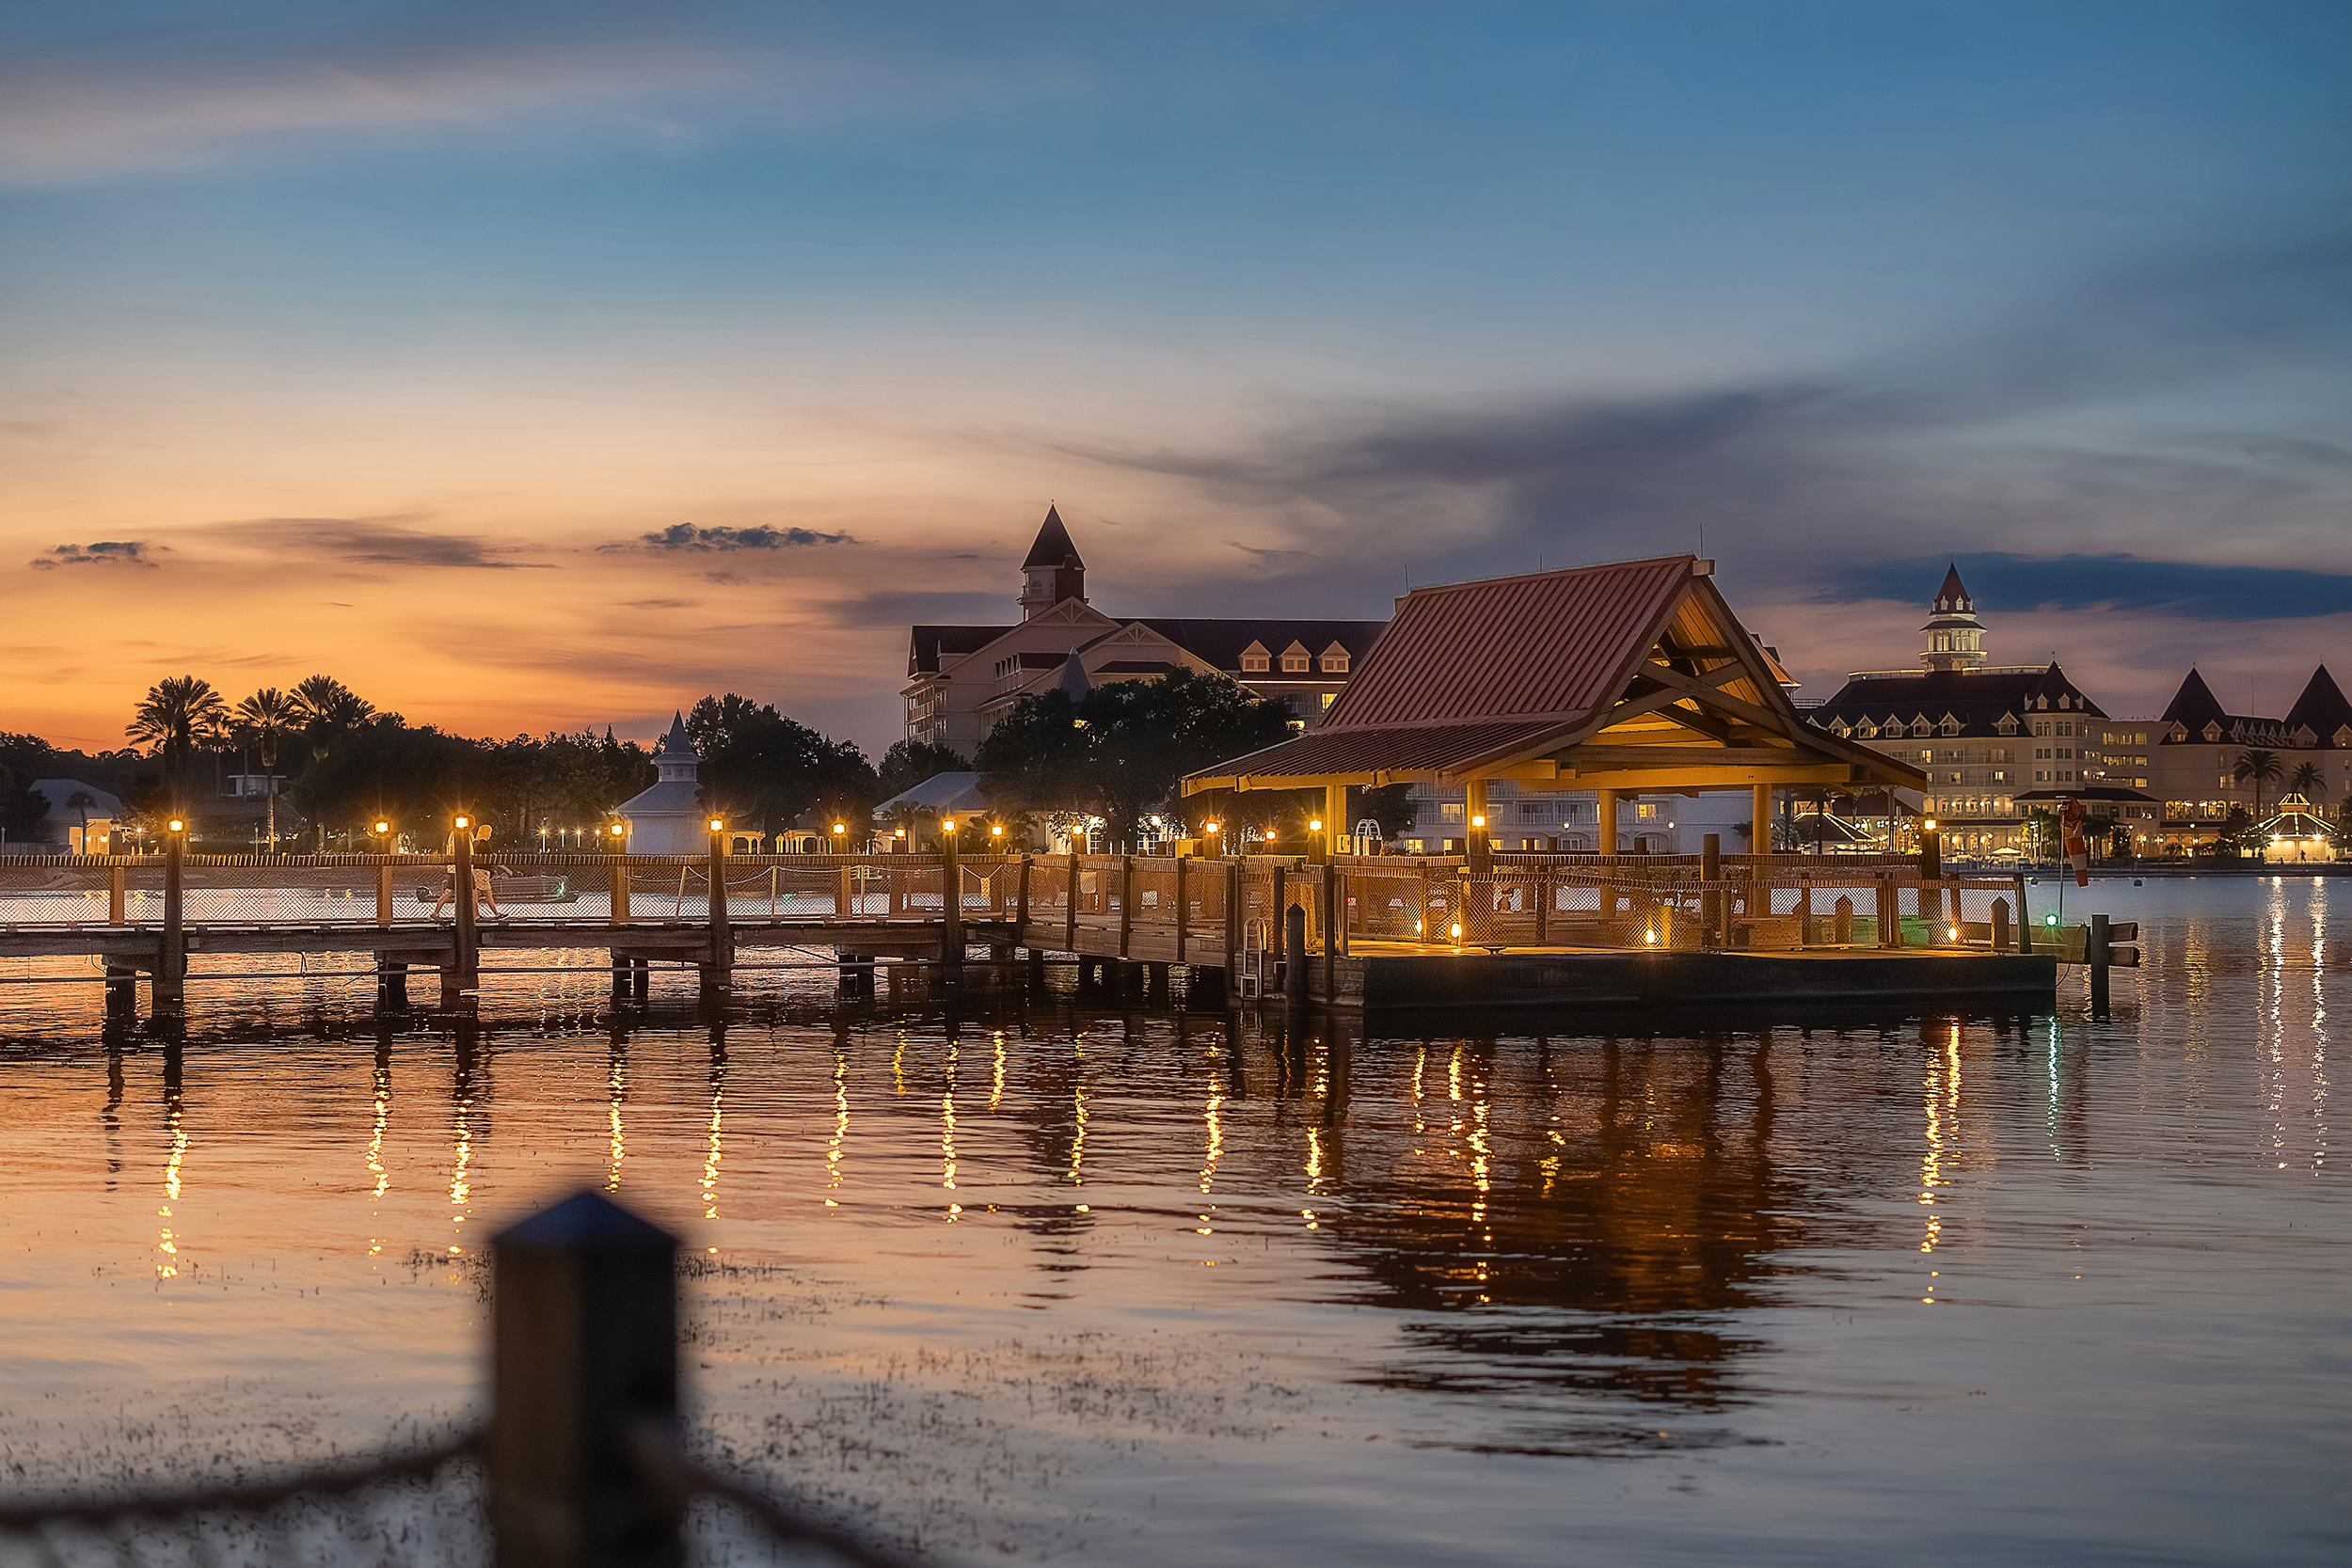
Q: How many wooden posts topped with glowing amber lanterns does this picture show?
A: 15